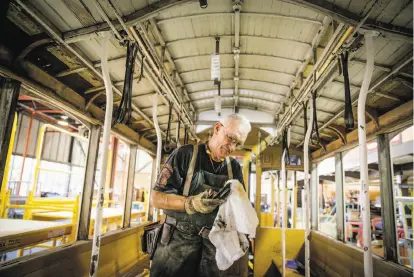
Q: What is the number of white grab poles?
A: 5